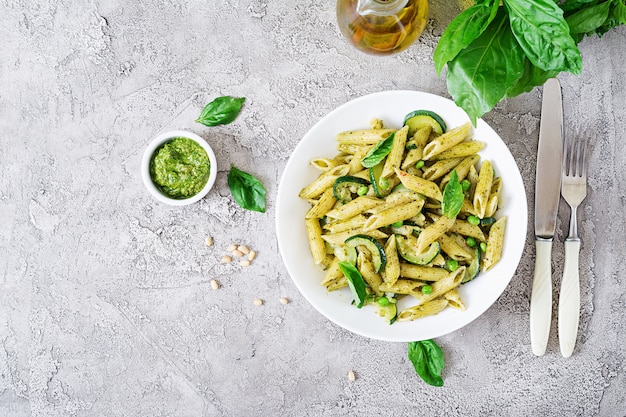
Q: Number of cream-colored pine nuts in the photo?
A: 11